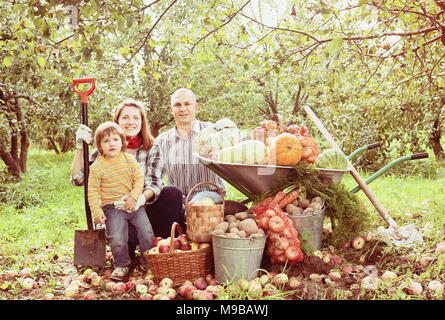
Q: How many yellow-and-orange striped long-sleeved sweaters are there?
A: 1